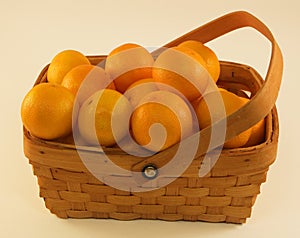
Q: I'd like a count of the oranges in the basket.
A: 11